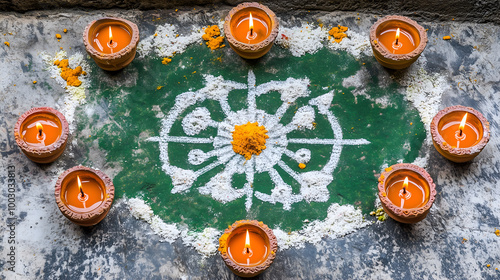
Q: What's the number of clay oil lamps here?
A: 8